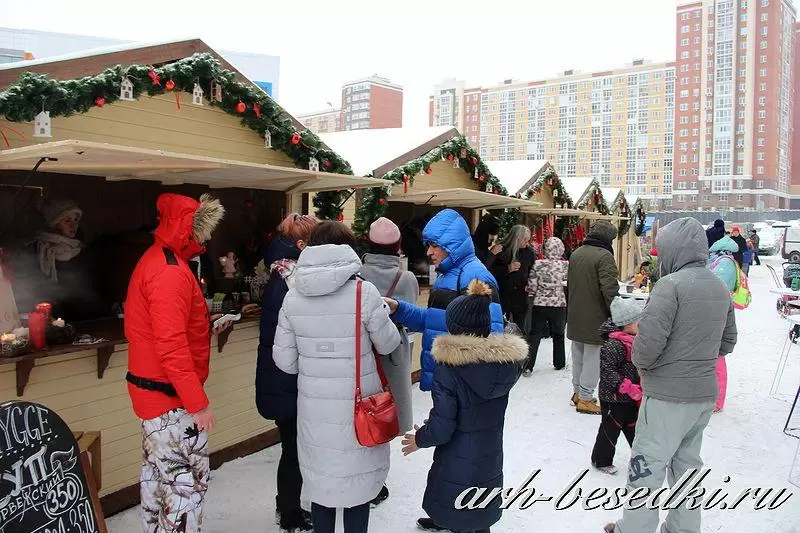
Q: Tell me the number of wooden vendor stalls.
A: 6